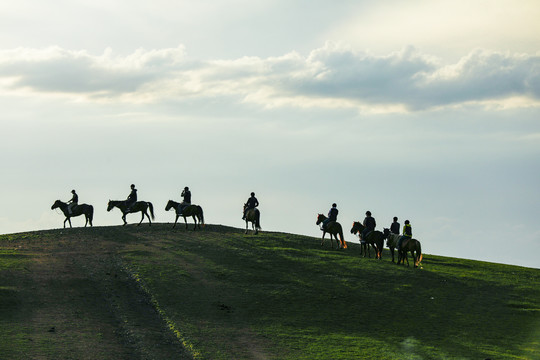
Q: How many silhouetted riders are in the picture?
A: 8